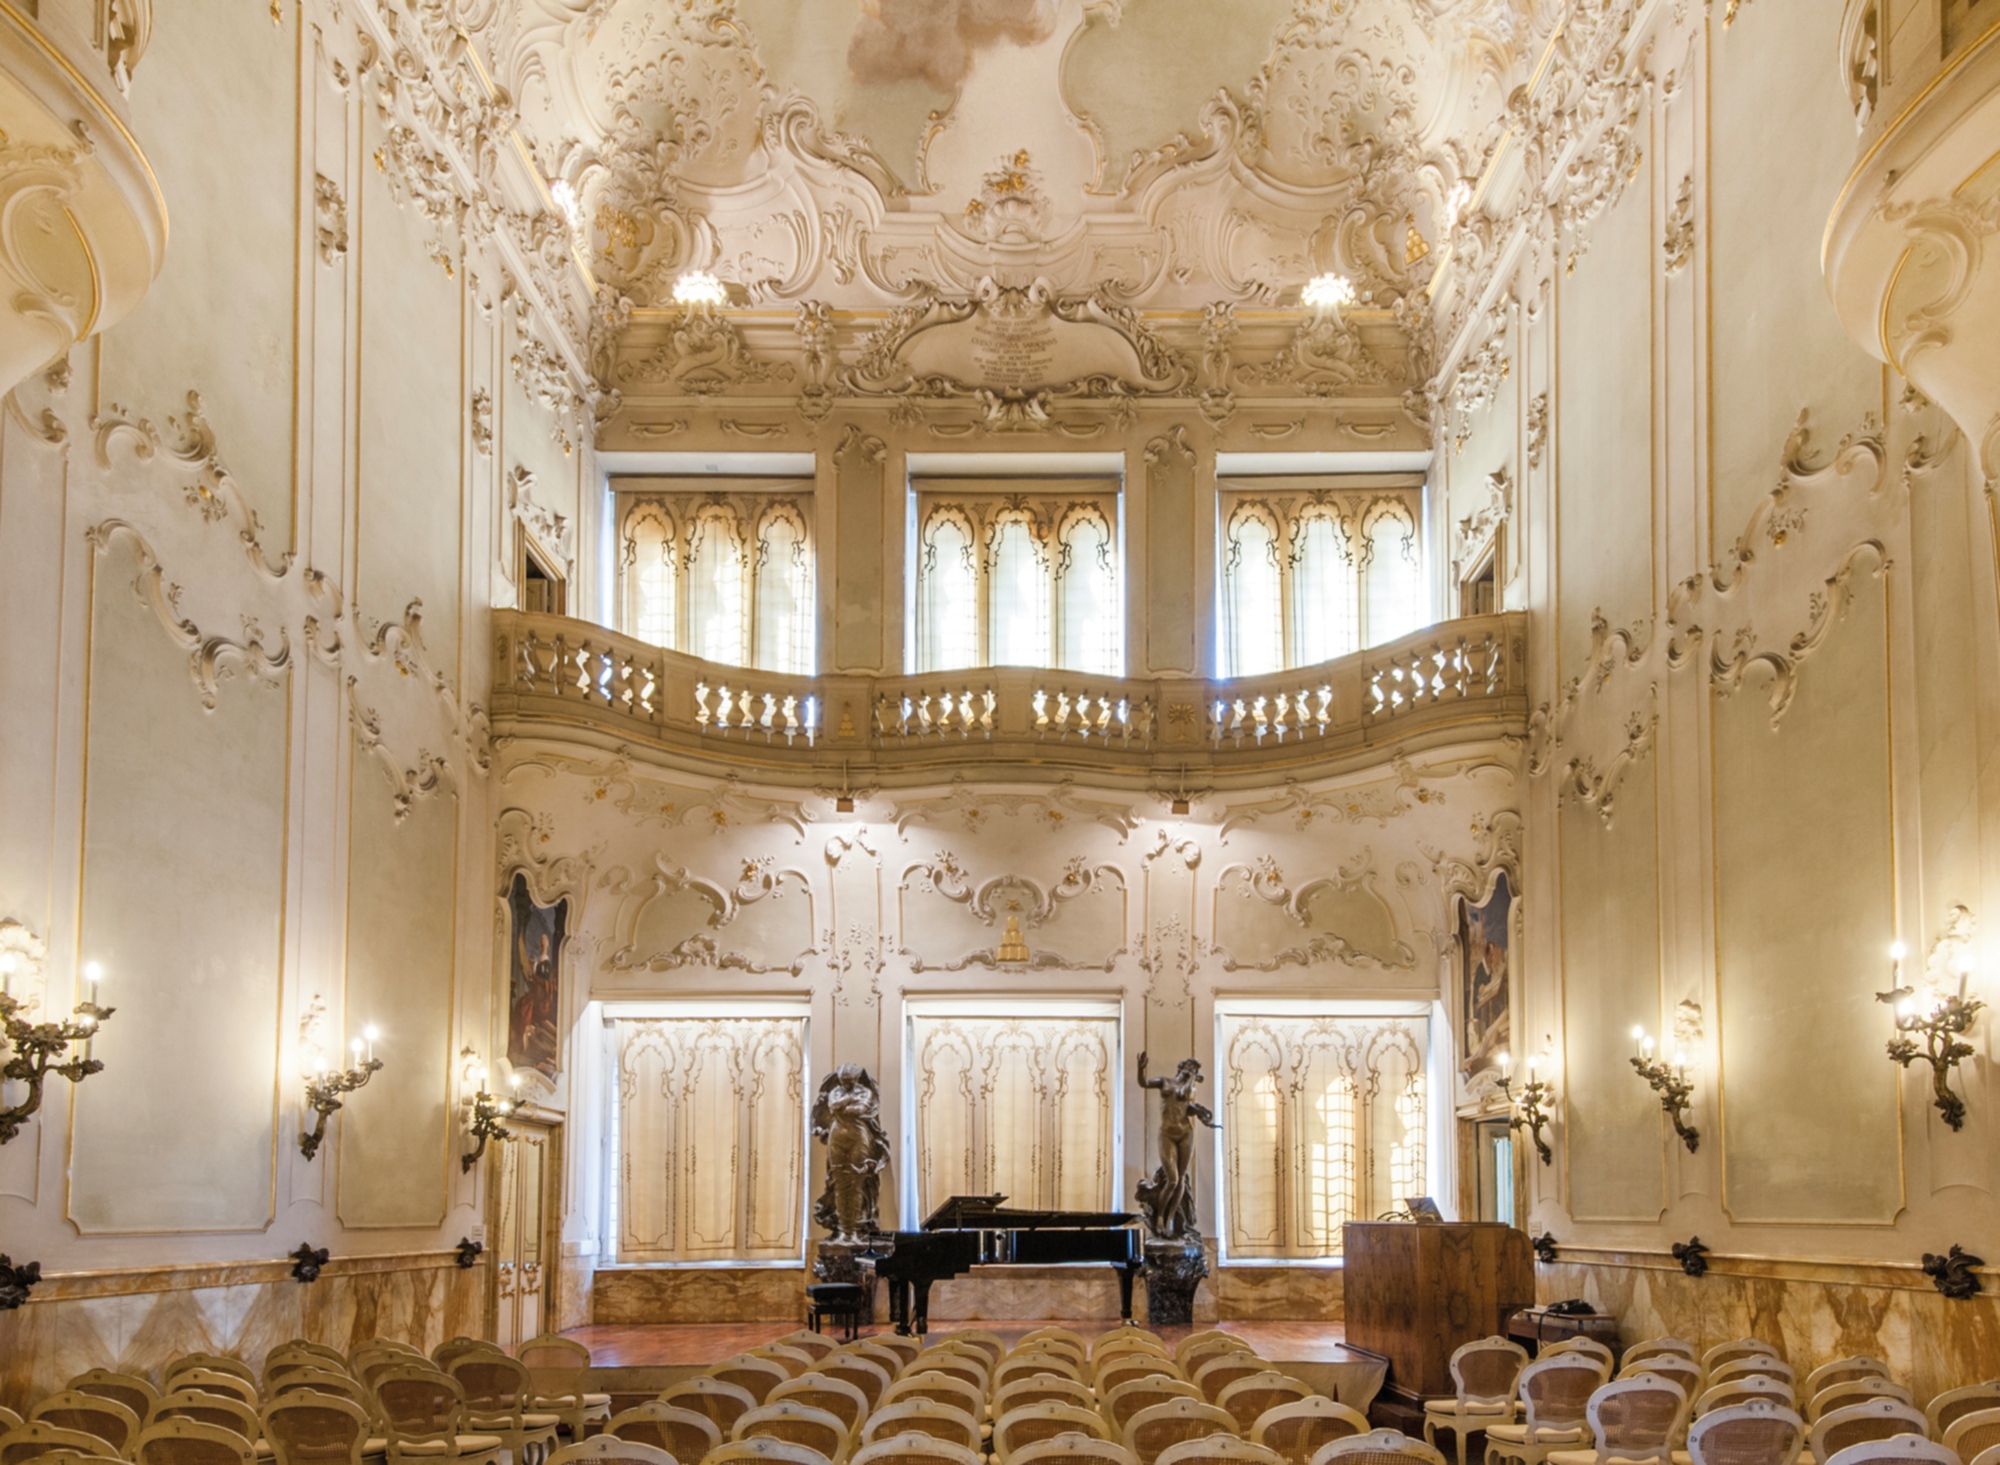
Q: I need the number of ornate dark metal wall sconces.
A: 6